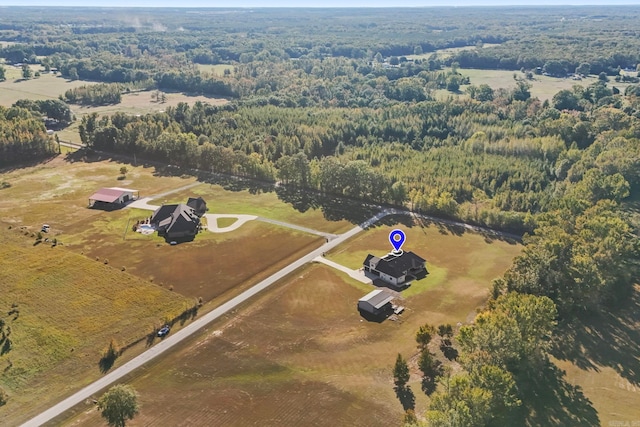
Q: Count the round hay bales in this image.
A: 0